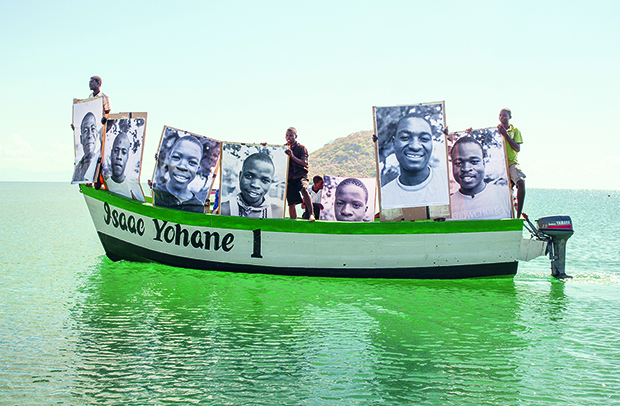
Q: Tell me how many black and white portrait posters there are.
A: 7